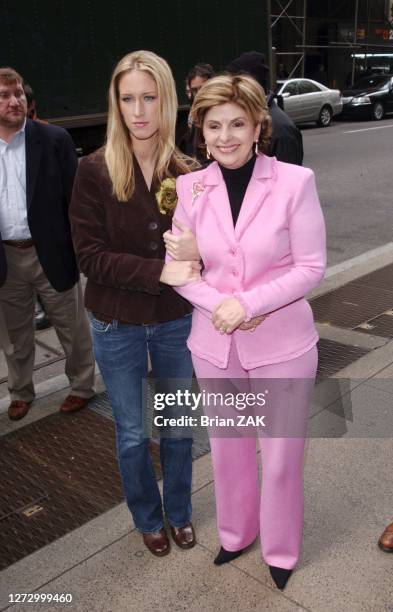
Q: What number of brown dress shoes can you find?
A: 5